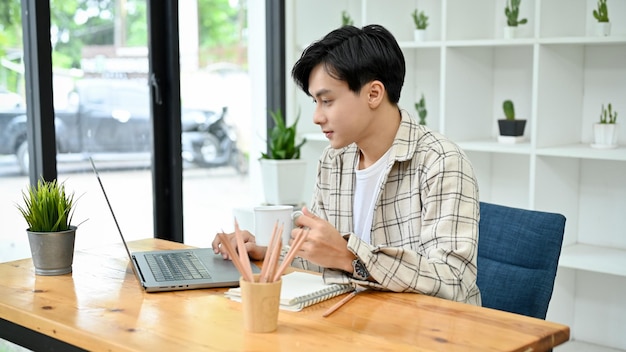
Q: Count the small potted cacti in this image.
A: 7